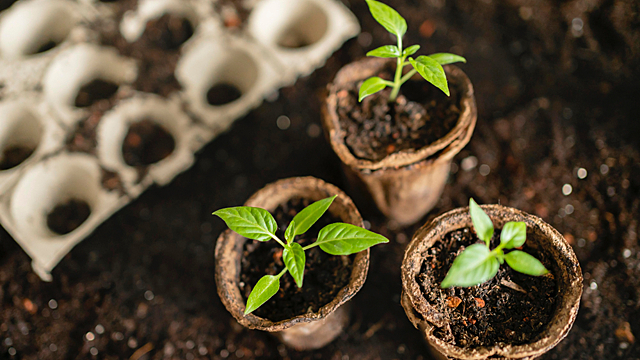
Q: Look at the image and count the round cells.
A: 8